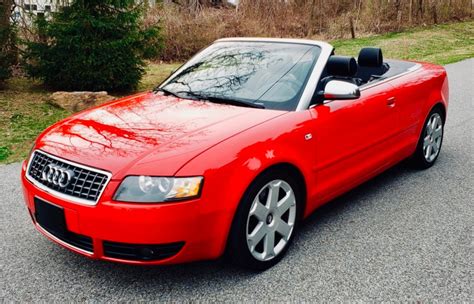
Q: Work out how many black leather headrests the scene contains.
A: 2